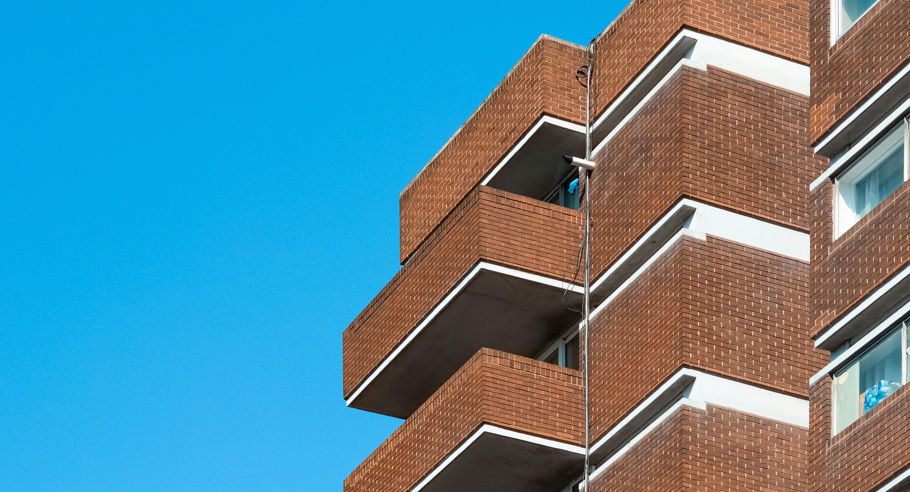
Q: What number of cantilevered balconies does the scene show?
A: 3